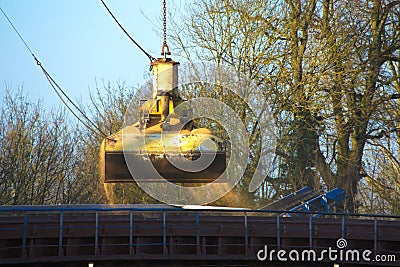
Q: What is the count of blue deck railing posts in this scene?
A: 11